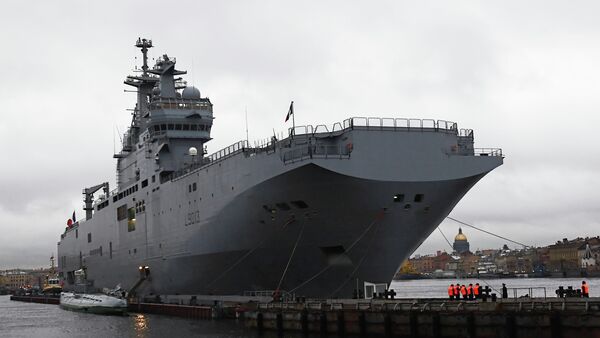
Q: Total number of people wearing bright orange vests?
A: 6